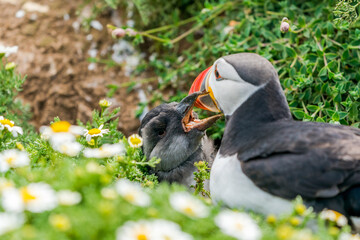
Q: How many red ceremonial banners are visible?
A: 0